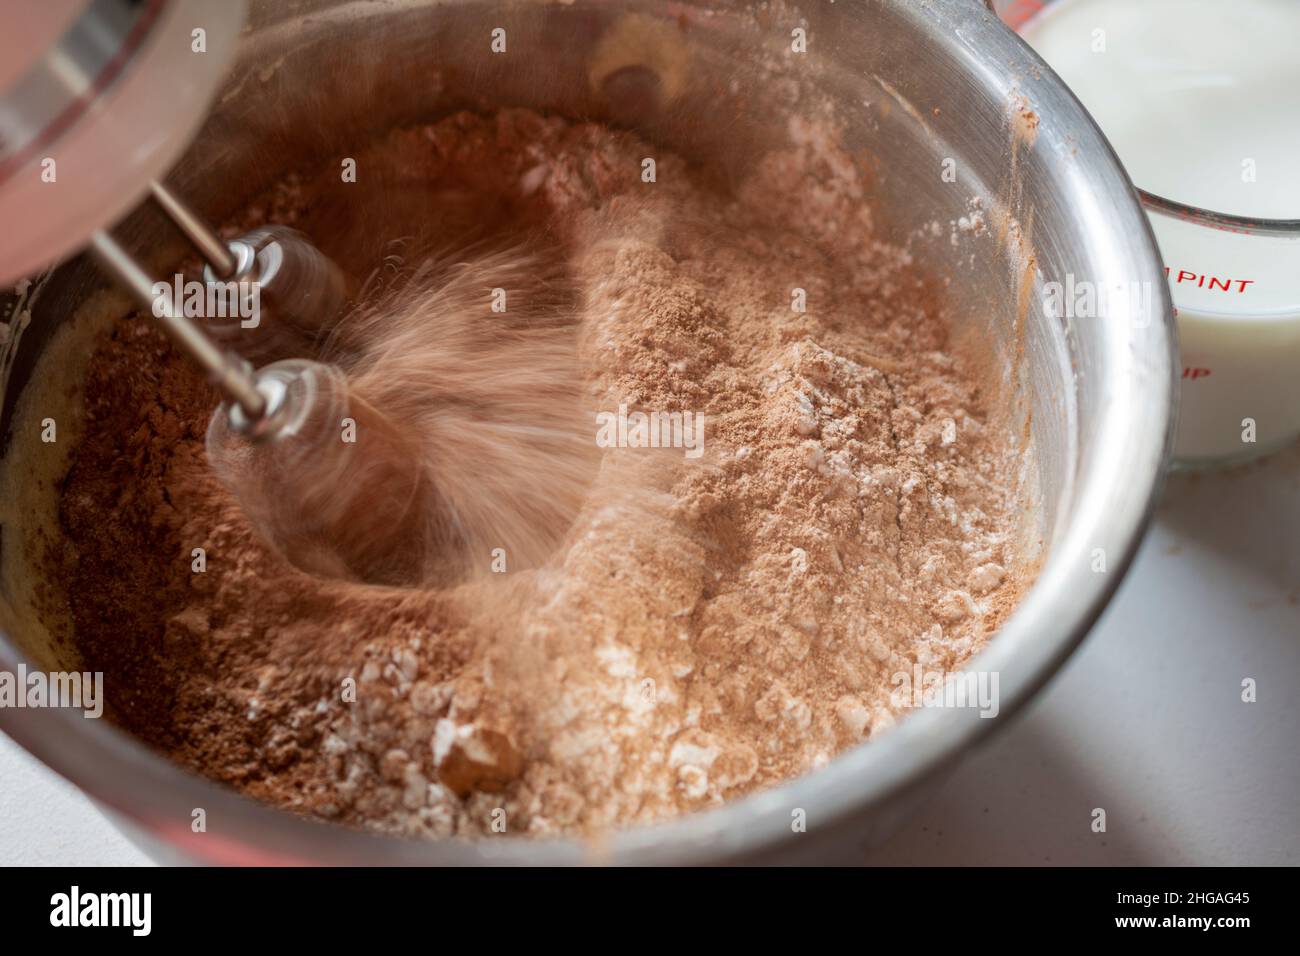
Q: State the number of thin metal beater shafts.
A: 2